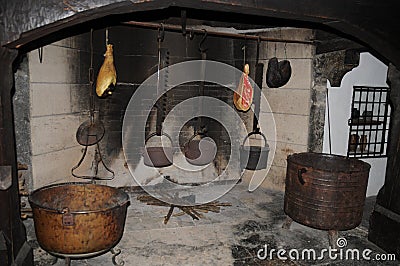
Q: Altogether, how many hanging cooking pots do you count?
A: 3